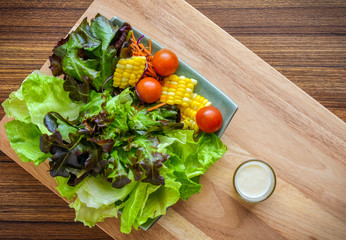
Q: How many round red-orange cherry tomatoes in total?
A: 3